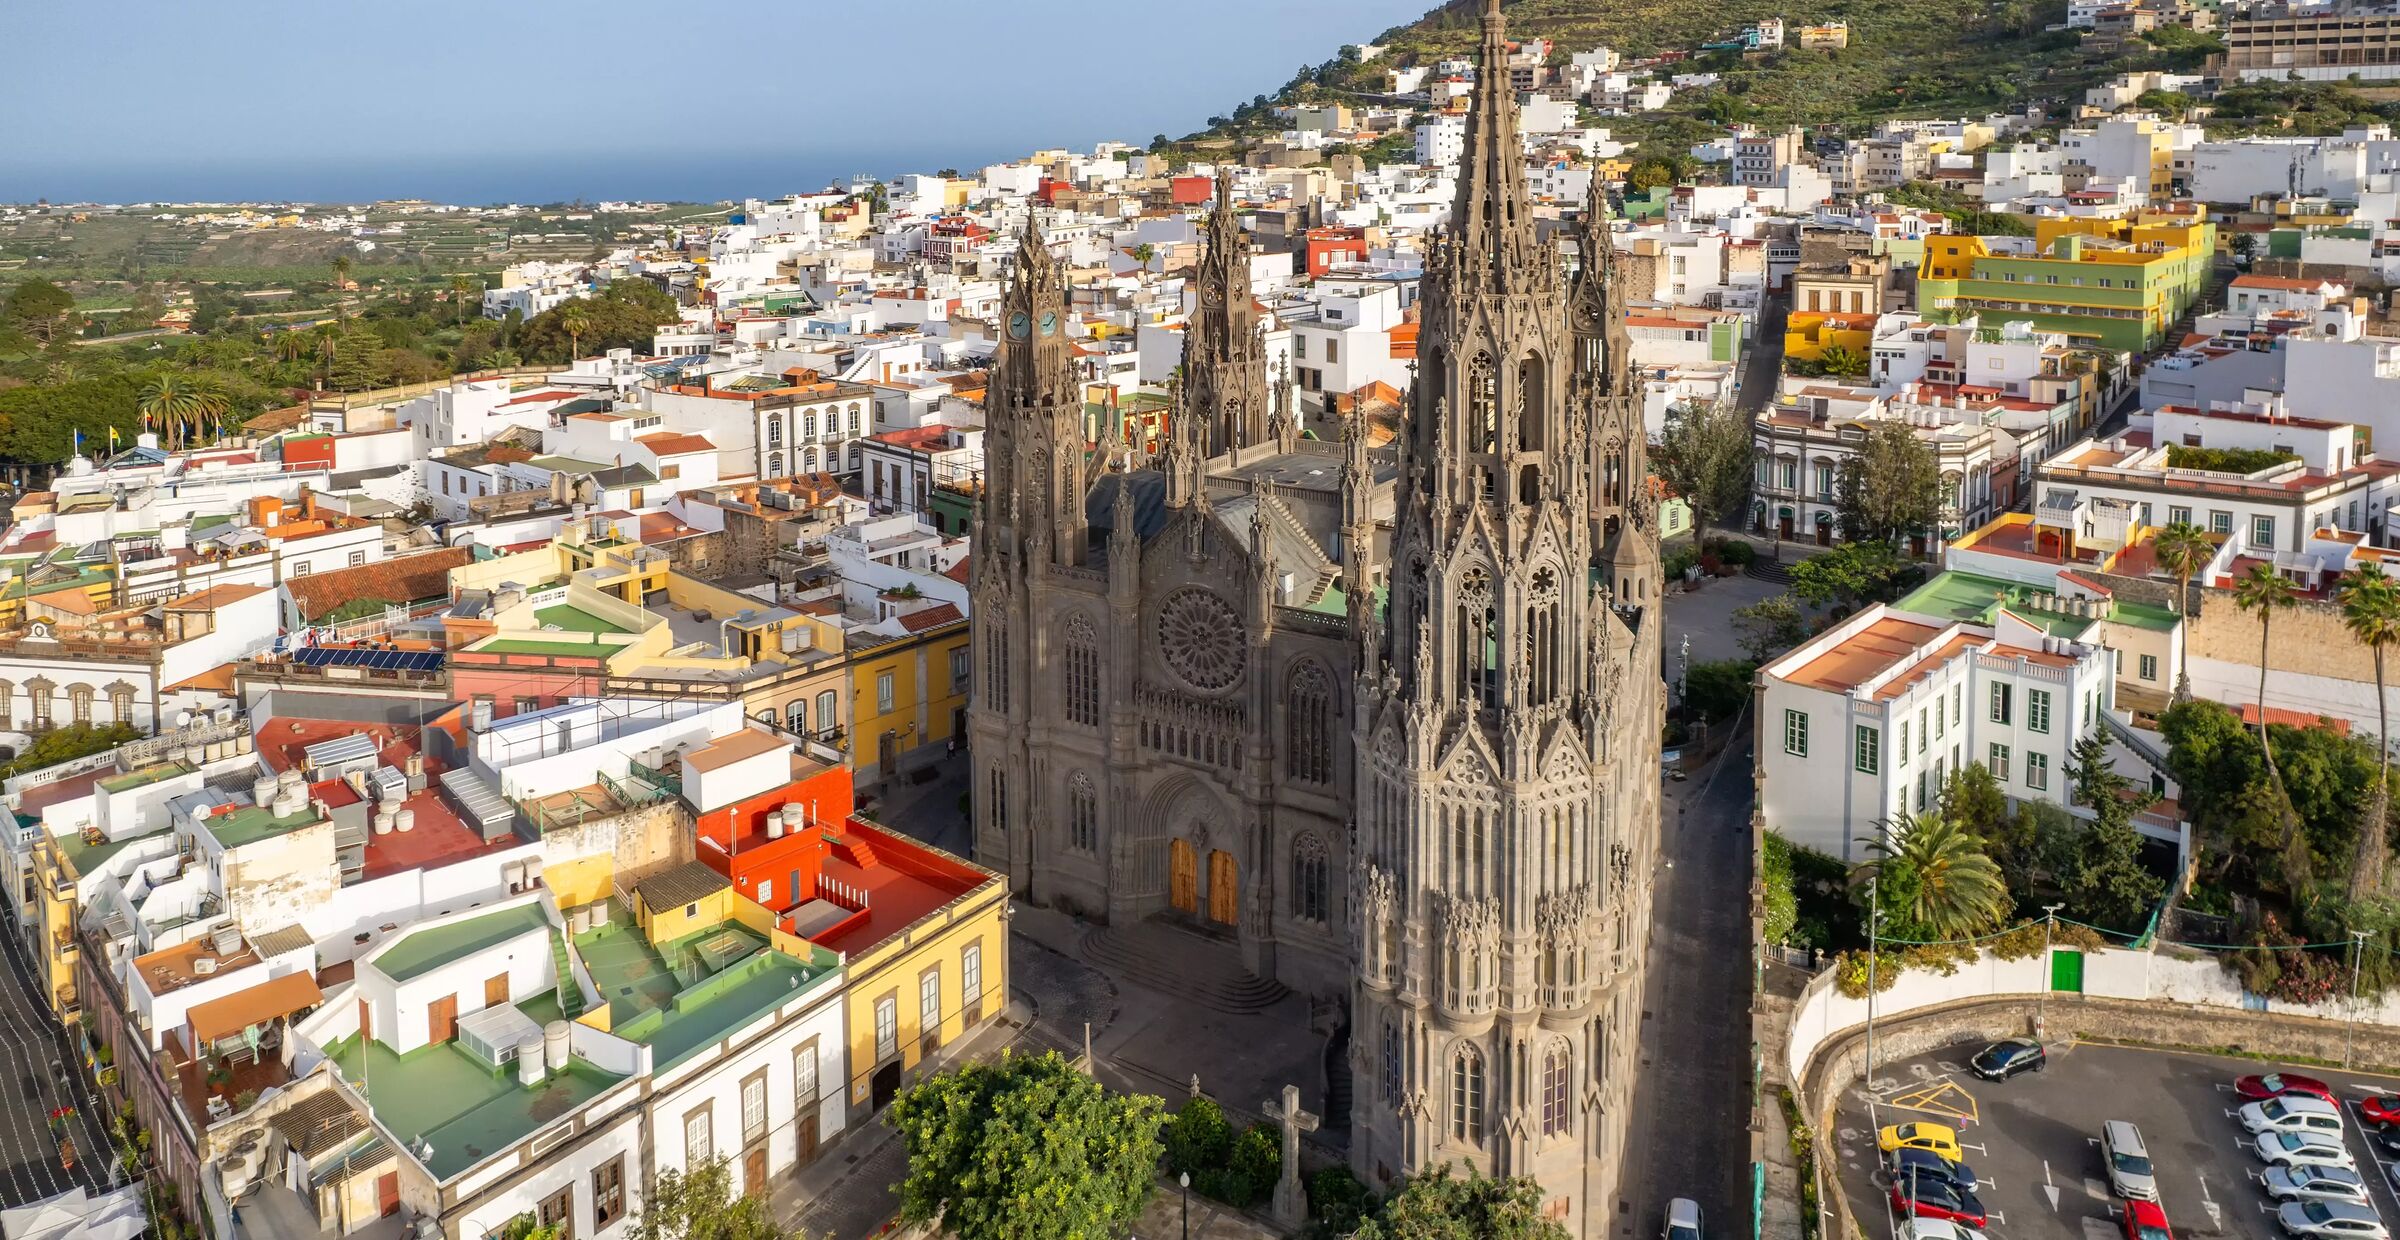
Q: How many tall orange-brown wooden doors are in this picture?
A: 2